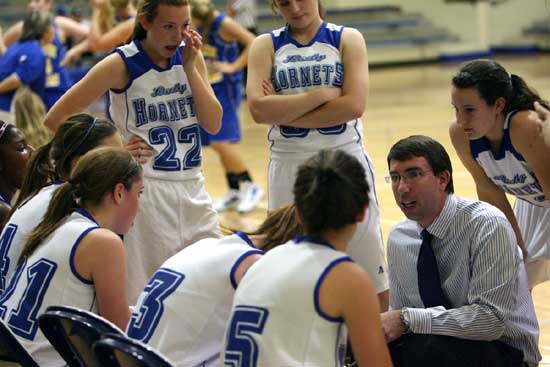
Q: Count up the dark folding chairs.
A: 3